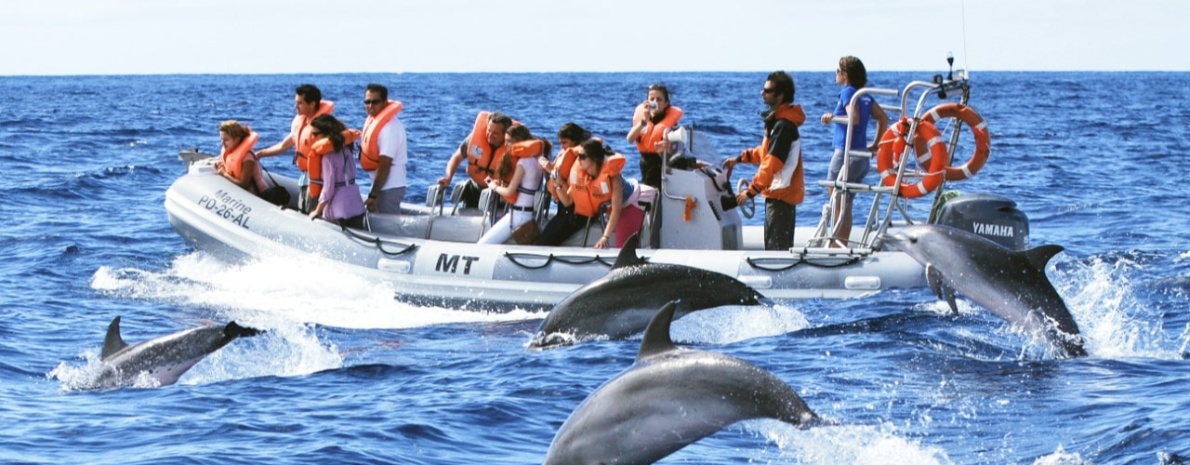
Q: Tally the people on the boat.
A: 11